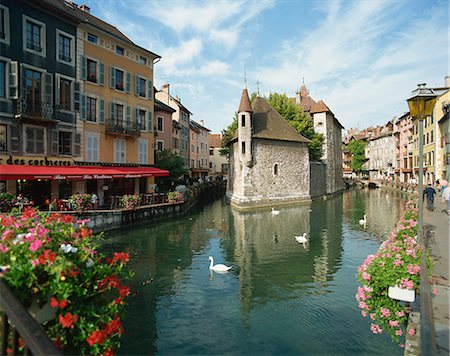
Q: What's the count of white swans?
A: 4